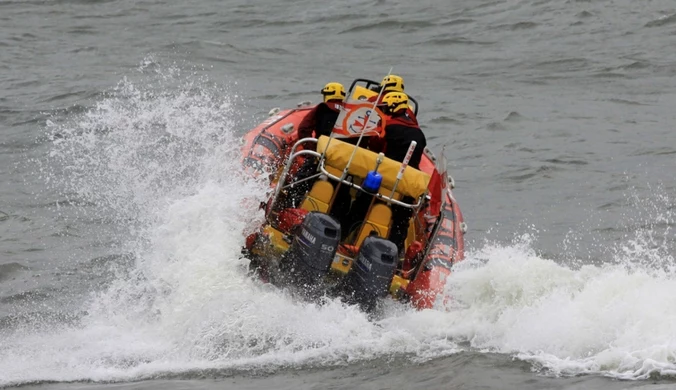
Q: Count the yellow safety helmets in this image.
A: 3